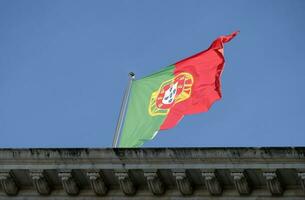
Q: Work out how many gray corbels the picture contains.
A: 11